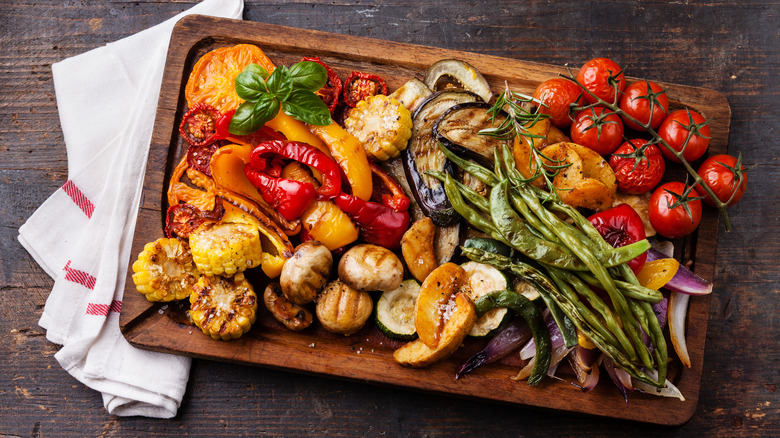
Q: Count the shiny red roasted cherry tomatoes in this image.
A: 8